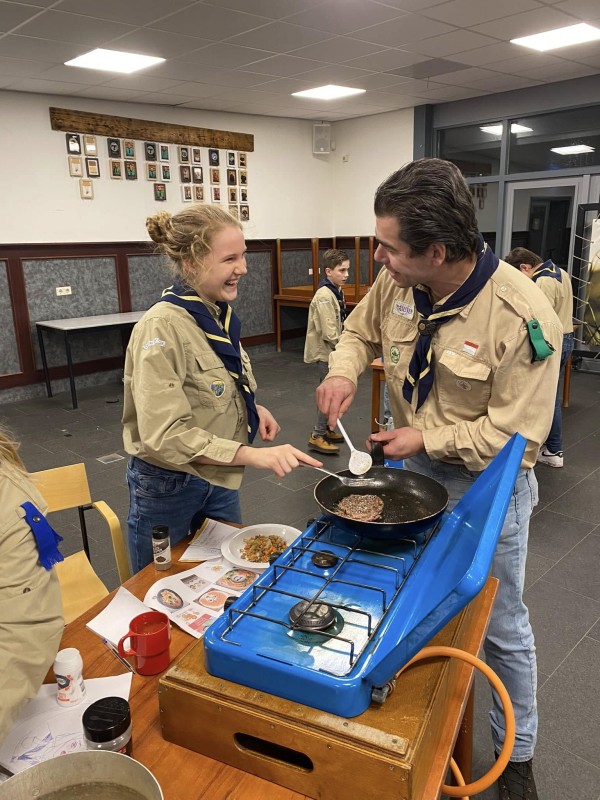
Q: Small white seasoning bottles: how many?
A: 1